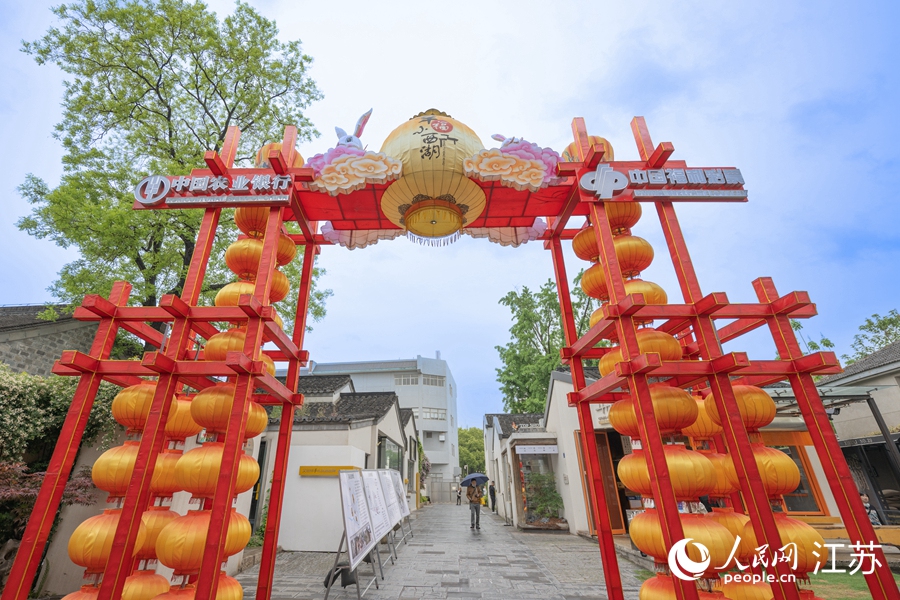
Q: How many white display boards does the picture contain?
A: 4